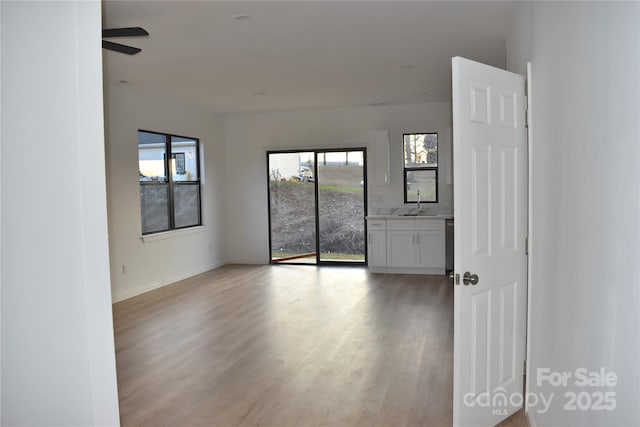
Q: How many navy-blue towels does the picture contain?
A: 0